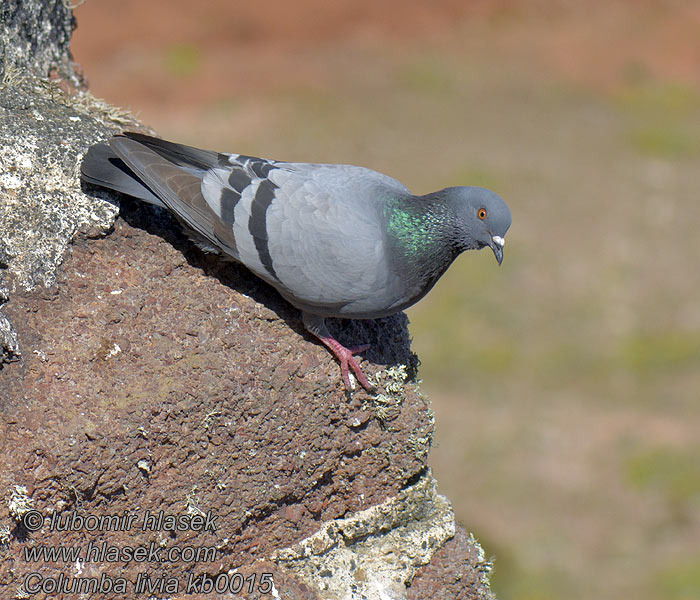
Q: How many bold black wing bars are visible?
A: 2